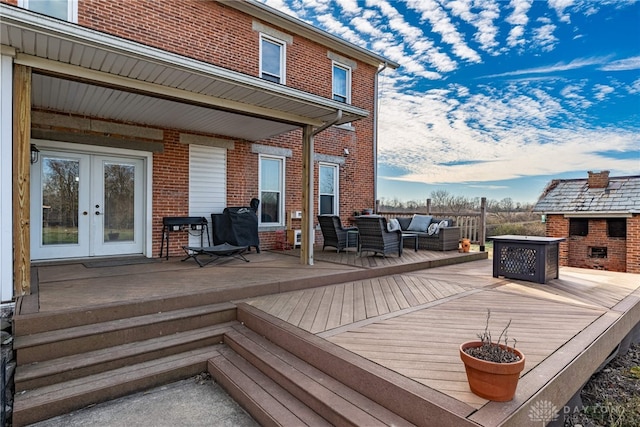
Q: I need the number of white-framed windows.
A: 5